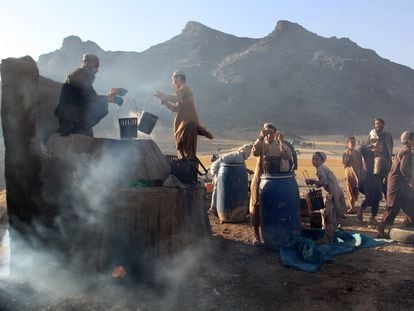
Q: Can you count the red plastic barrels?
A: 0